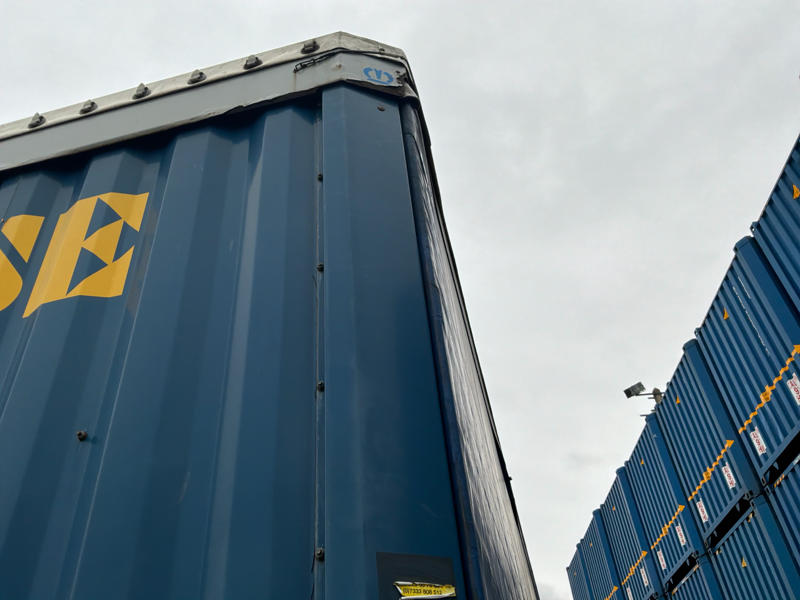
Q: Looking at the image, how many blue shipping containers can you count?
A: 11